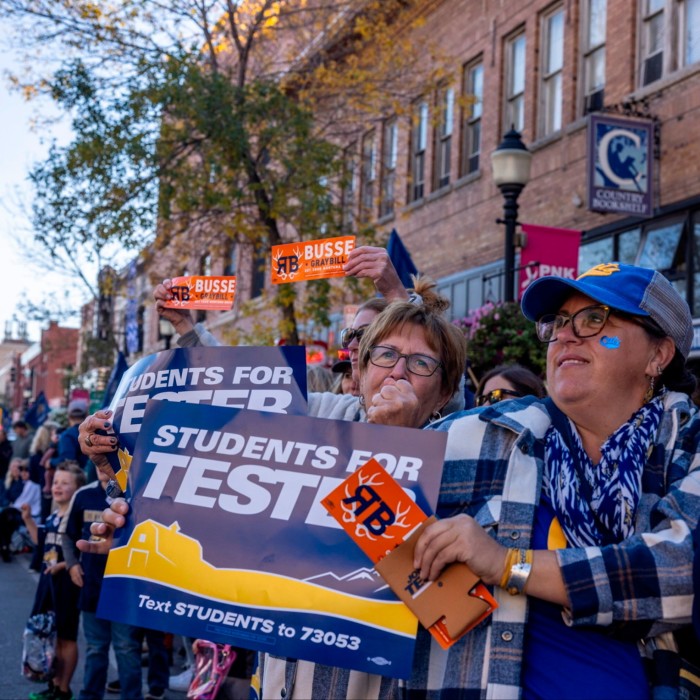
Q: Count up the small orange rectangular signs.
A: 3